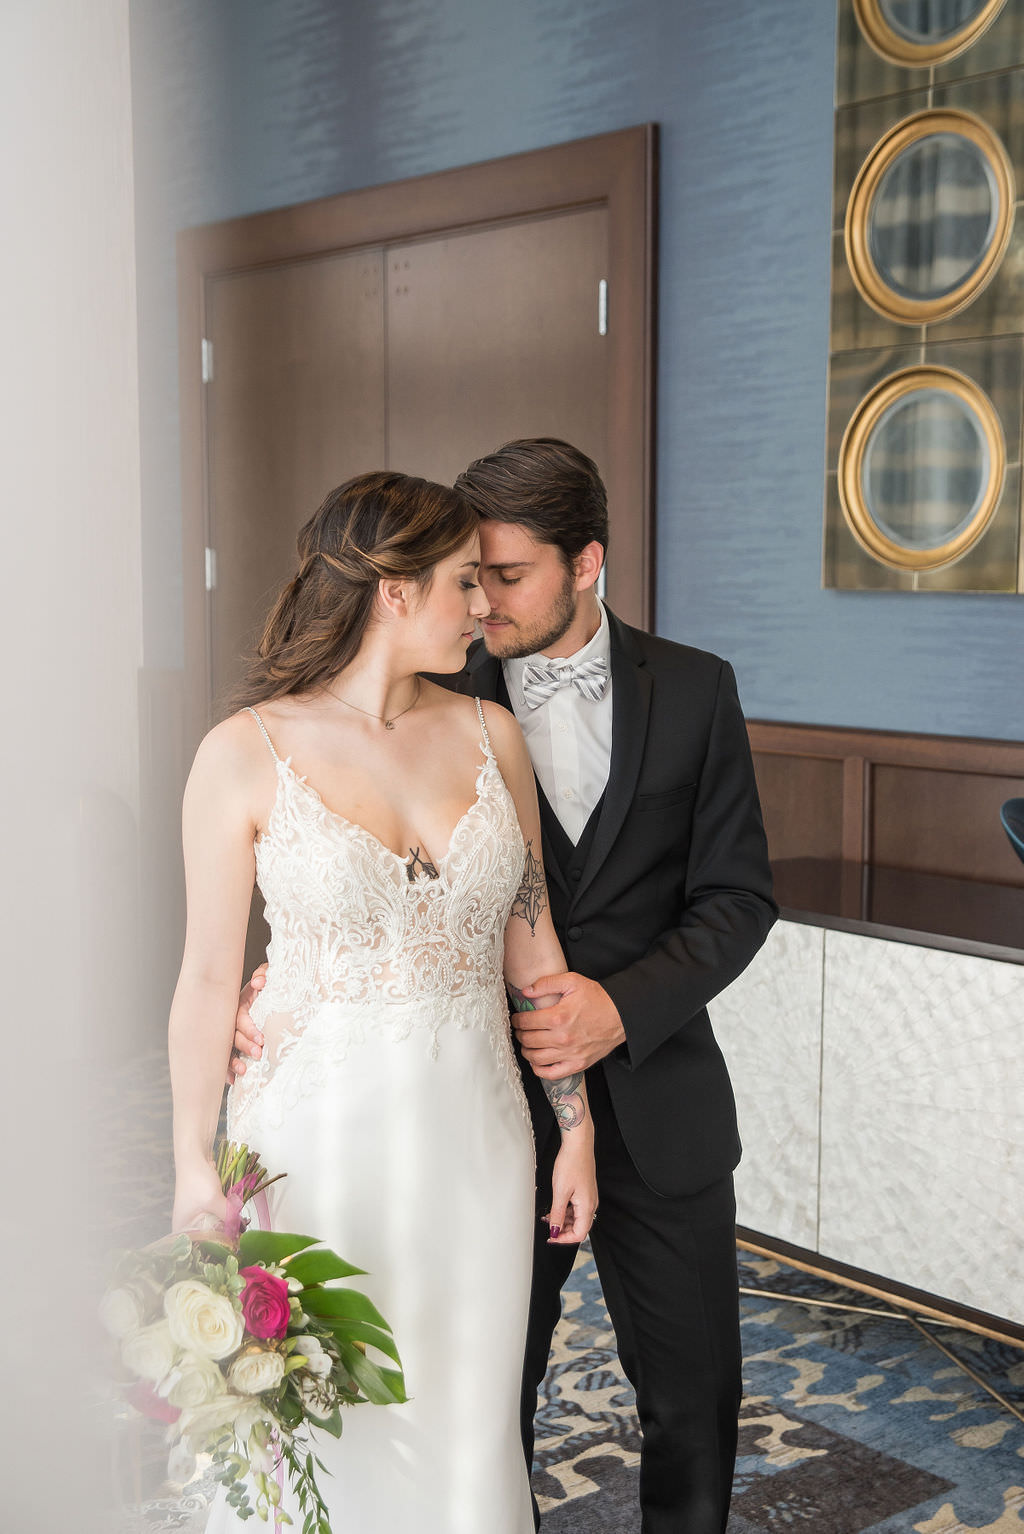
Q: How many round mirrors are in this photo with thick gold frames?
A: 3